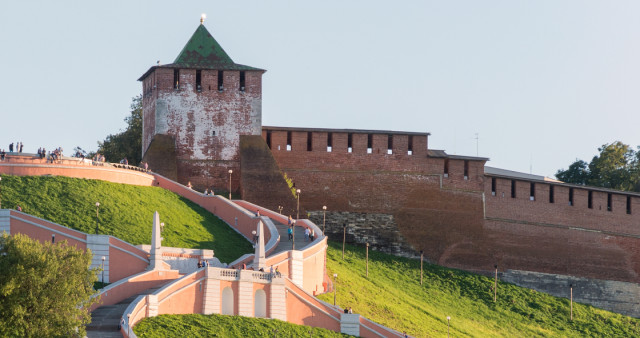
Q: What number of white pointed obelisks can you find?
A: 2